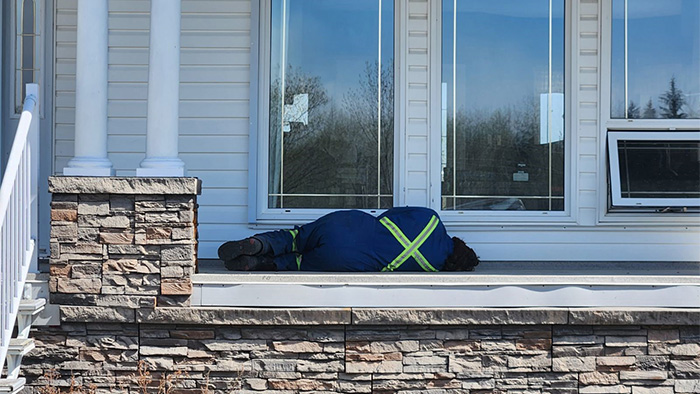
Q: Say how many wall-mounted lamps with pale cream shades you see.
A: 0